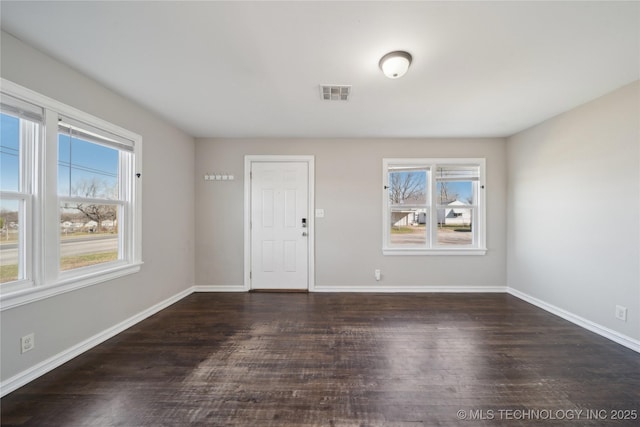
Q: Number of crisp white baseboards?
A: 4